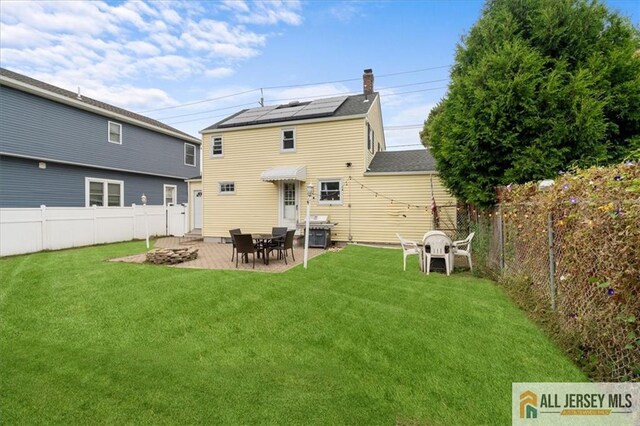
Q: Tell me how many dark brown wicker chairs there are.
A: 4